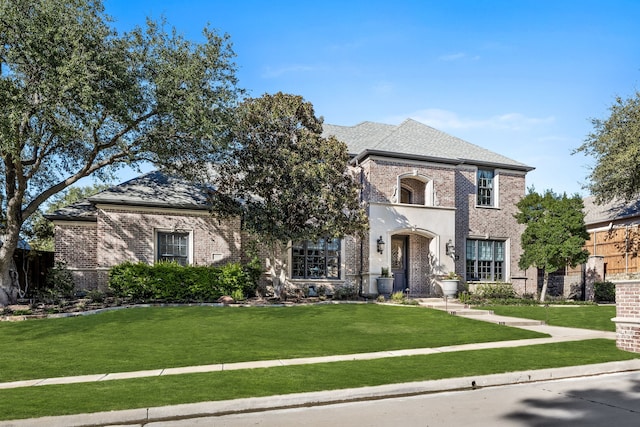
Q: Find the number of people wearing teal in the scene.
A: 0